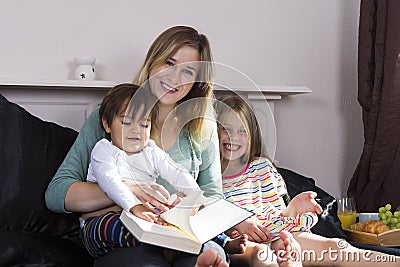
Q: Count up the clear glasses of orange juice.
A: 1